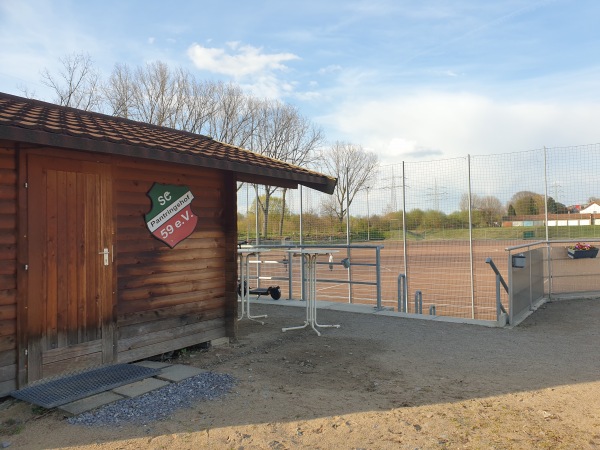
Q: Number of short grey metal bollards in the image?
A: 3